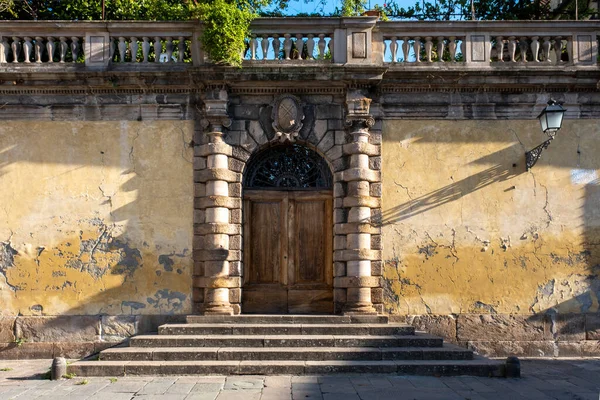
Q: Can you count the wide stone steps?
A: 5